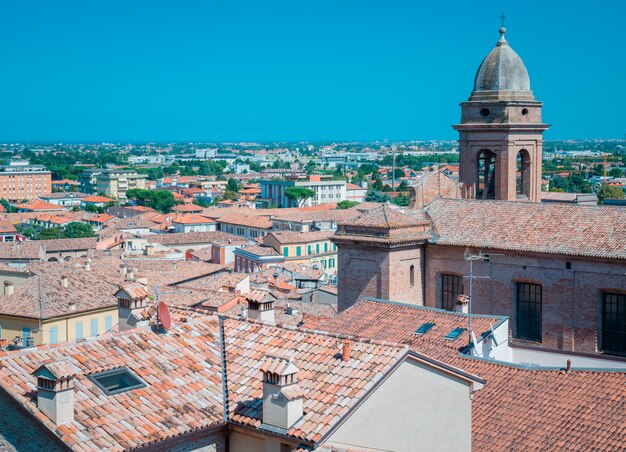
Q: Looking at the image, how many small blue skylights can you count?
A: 2